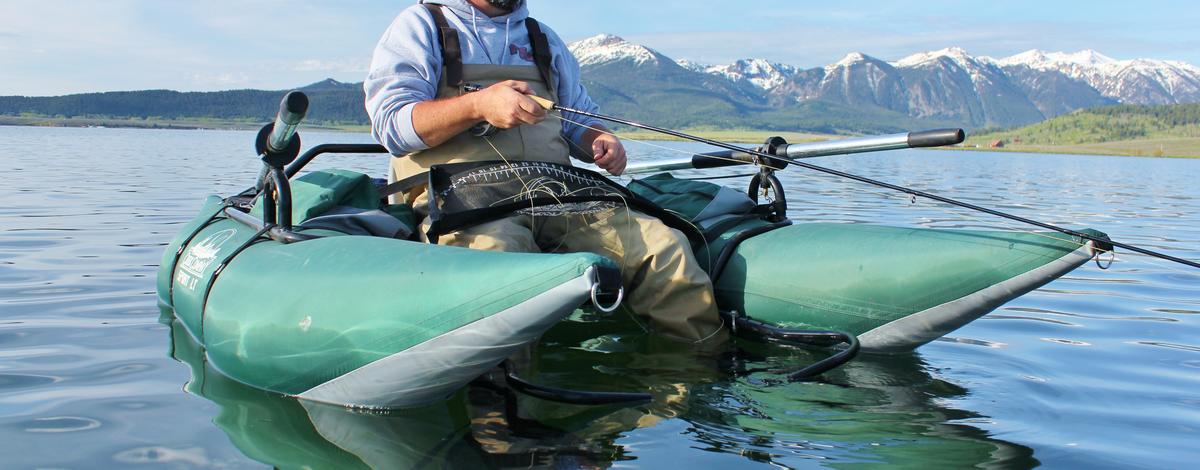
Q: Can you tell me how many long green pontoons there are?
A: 2